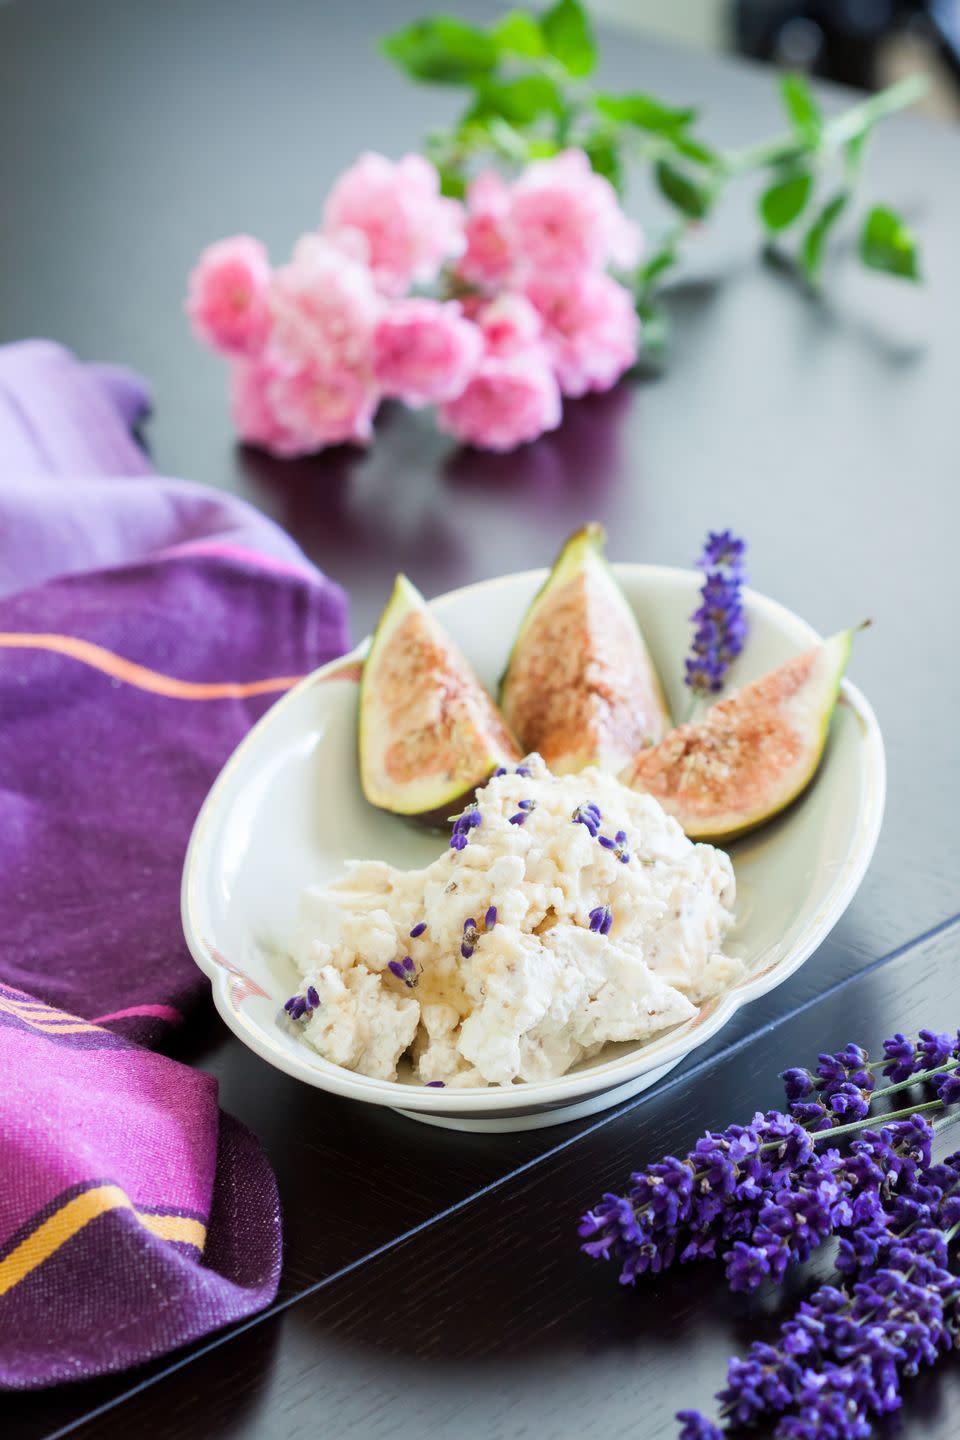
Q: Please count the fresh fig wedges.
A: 3